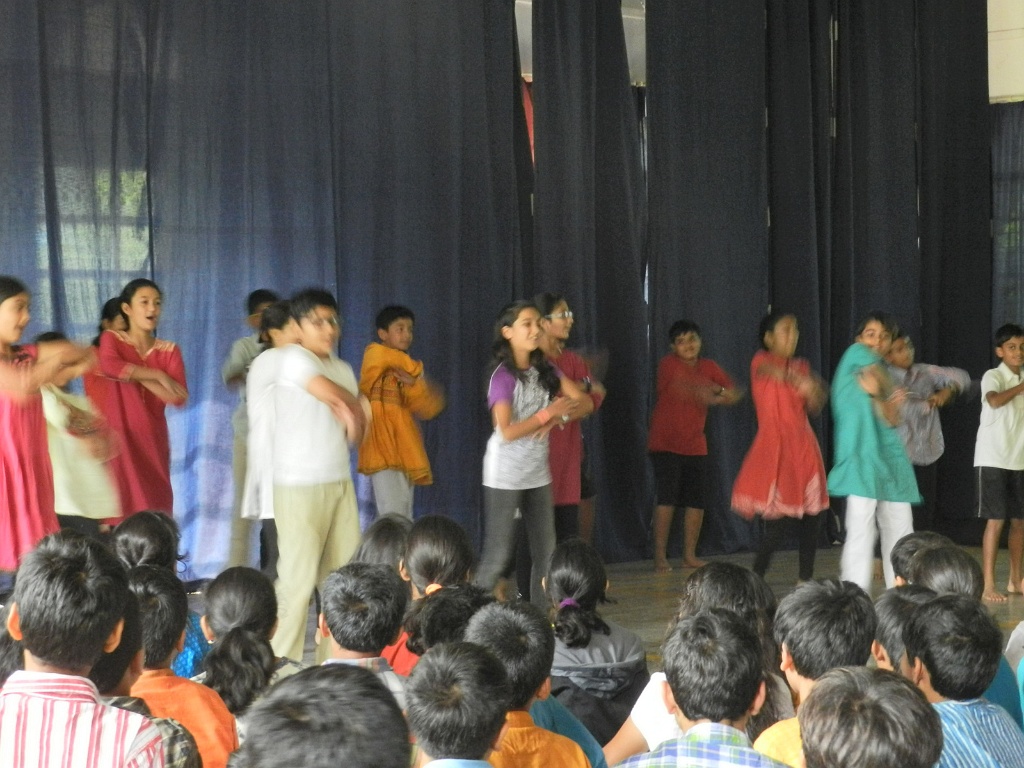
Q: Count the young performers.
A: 15